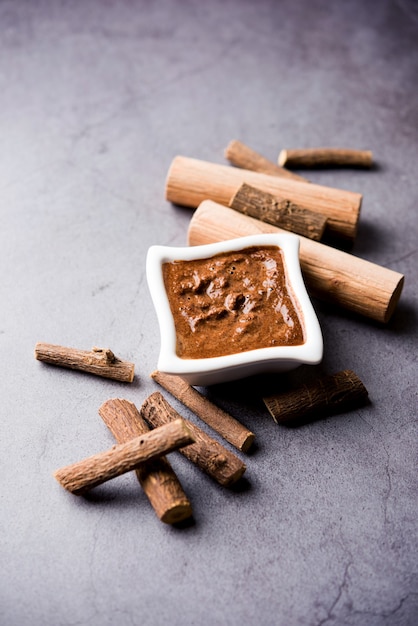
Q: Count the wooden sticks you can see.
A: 11